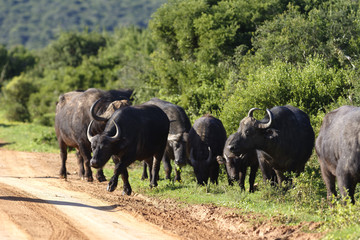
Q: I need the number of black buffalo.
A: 7